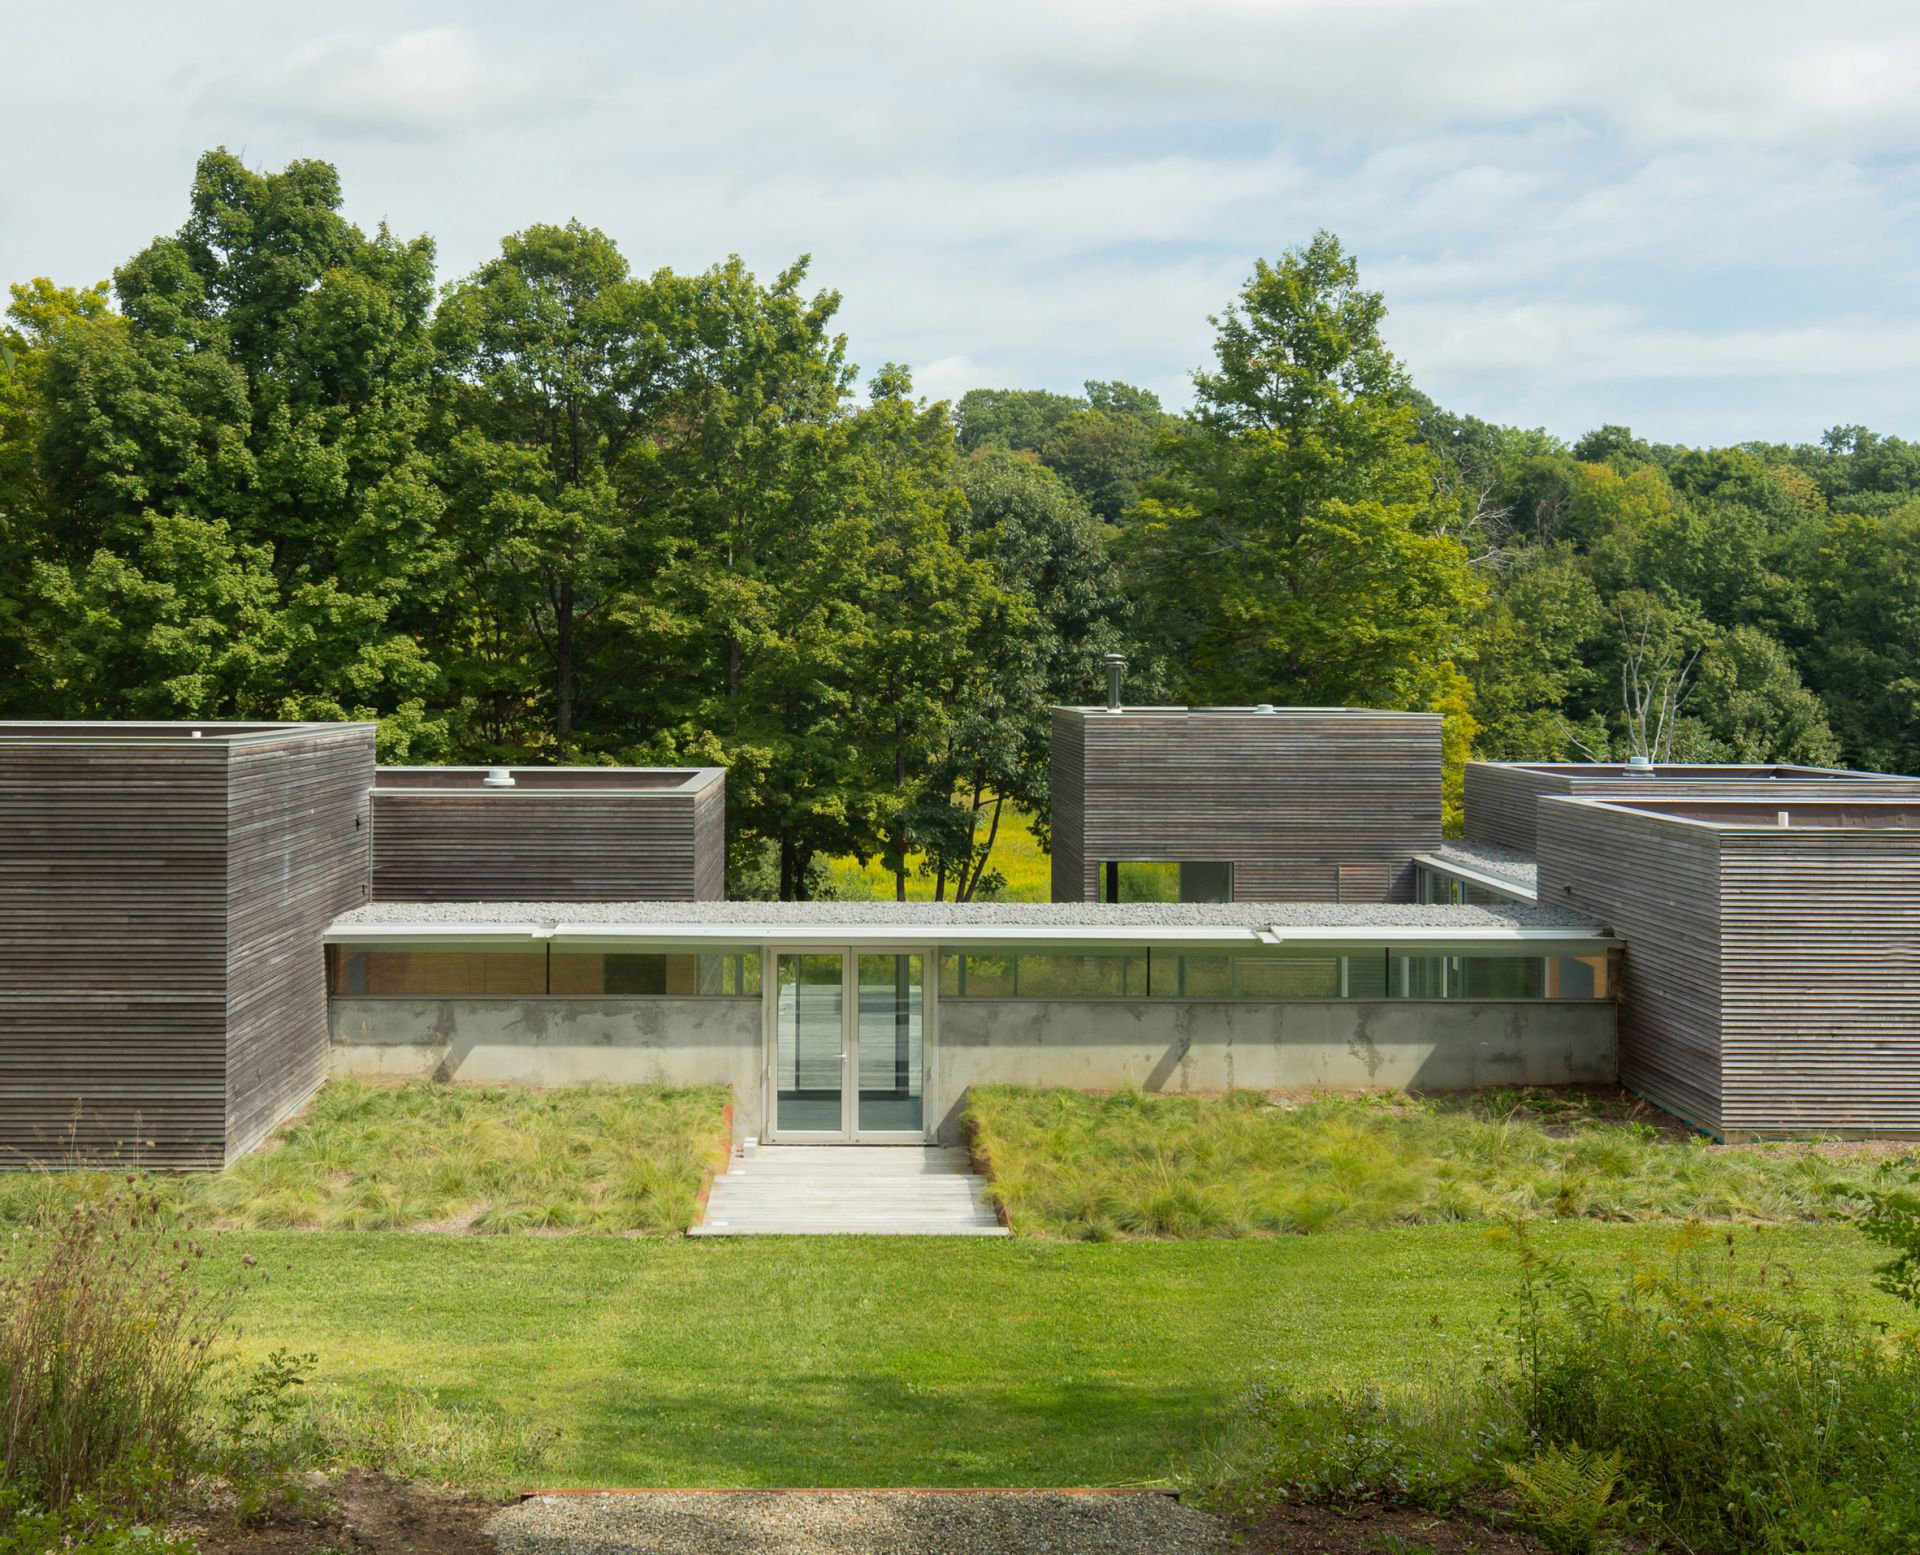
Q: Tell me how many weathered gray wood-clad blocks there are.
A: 5